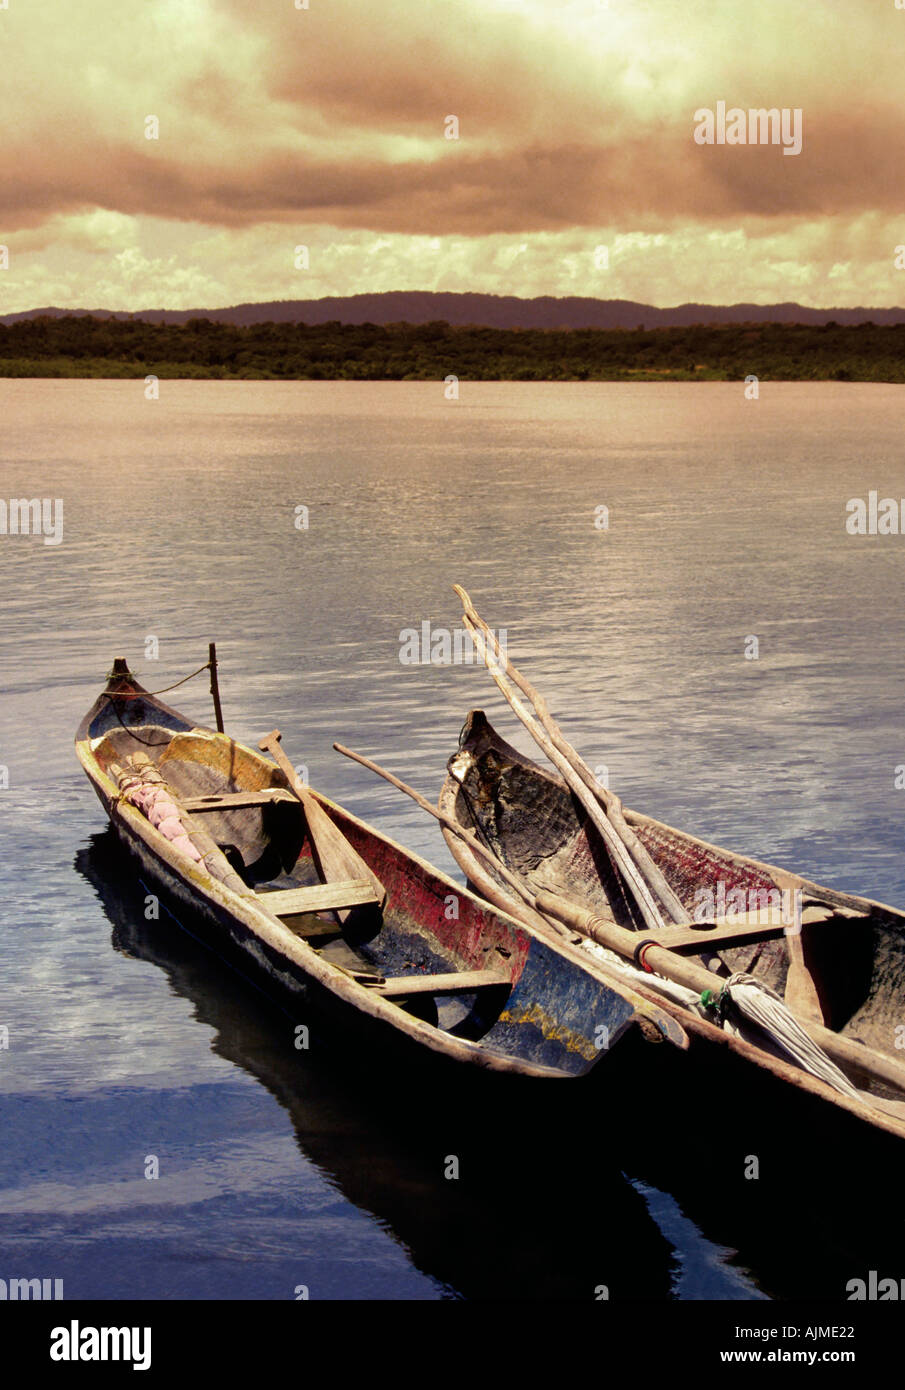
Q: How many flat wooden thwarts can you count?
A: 4